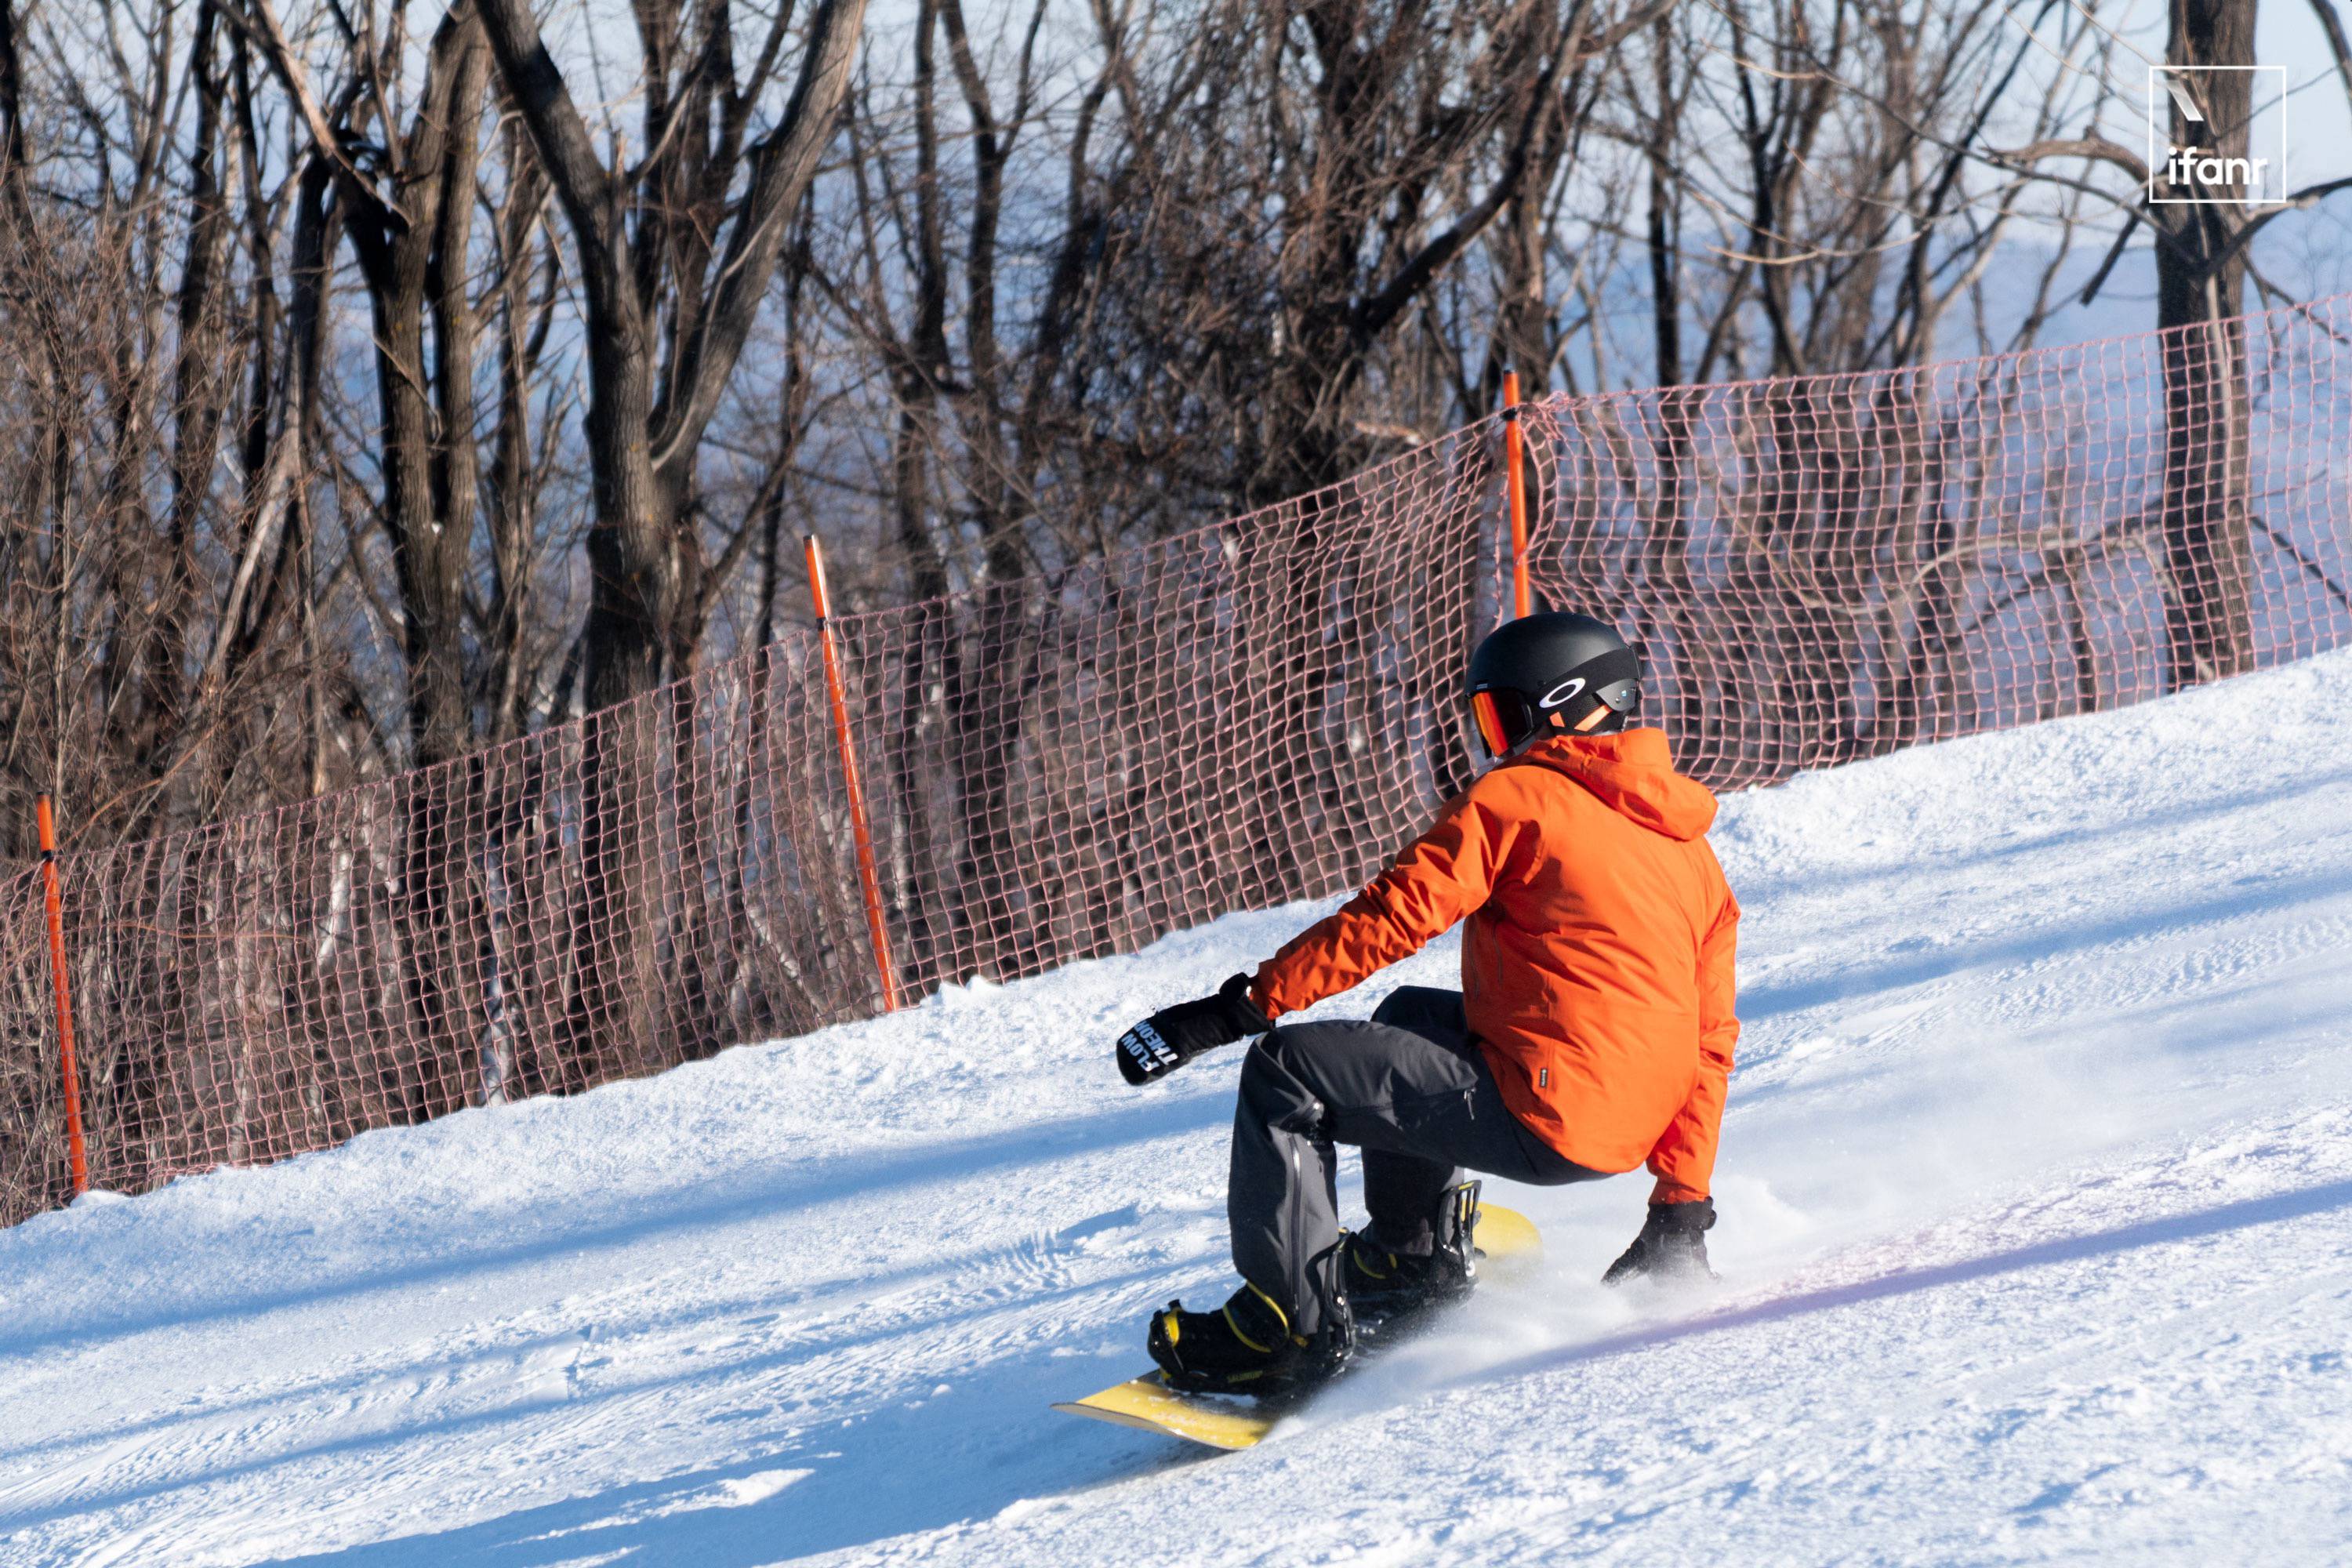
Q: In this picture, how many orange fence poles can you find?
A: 3